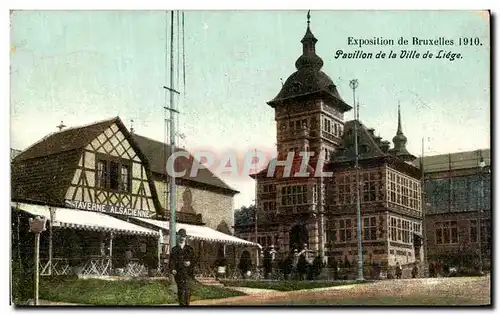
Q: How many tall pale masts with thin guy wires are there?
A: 1